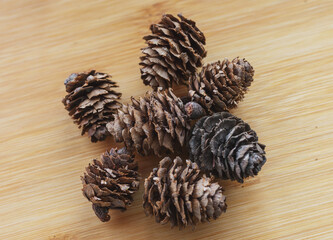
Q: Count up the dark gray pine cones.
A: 1